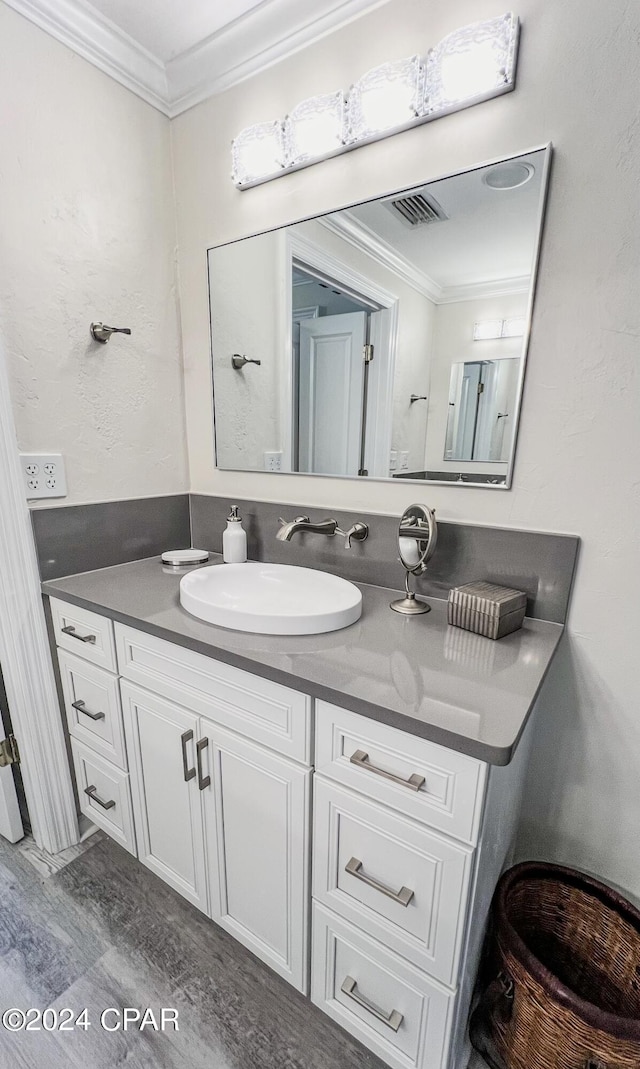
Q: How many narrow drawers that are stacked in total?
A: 3